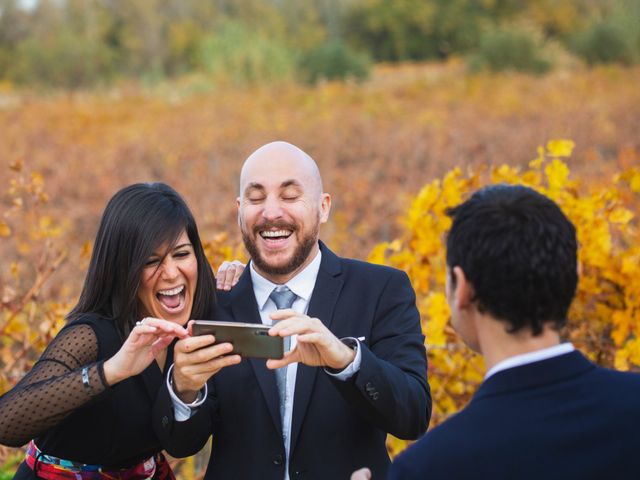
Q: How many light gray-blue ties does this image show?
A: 1